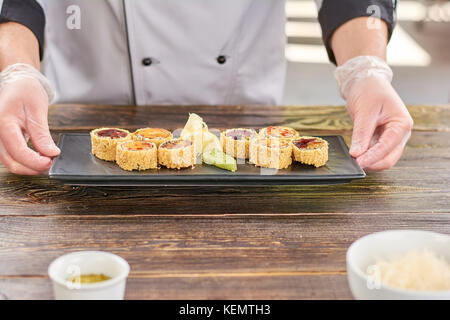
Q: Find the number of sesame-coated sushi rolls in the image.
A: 8